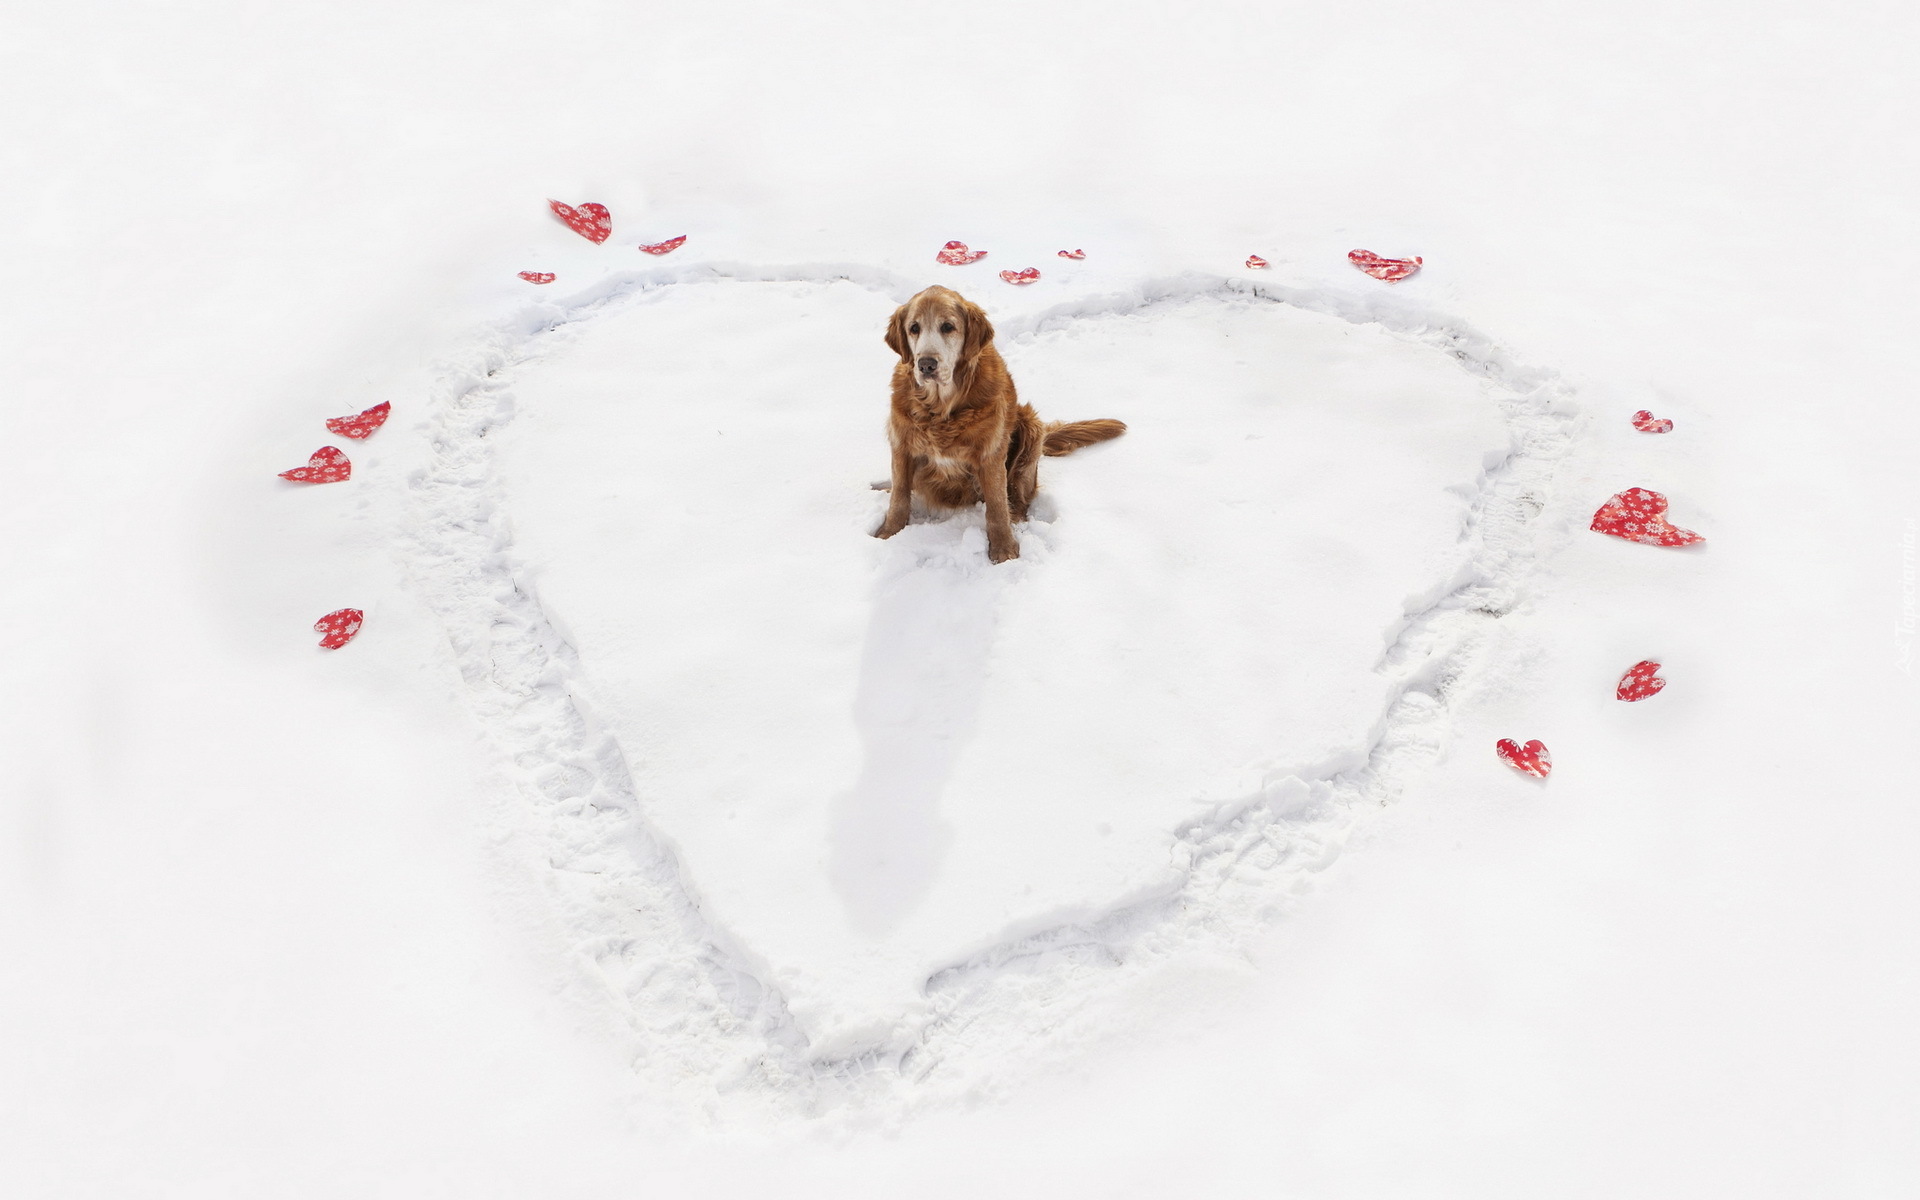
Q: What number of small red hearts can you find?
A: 15